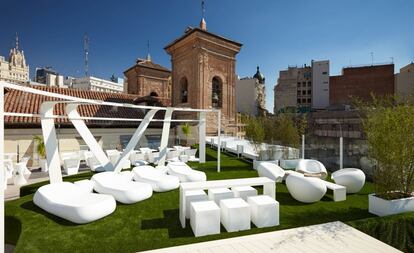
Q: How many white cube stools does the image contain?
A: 6